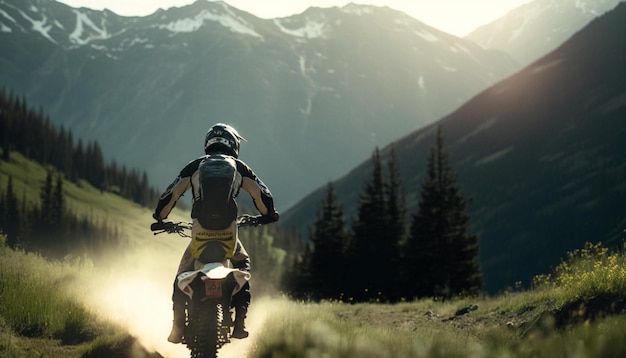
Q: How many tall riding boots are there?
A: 2